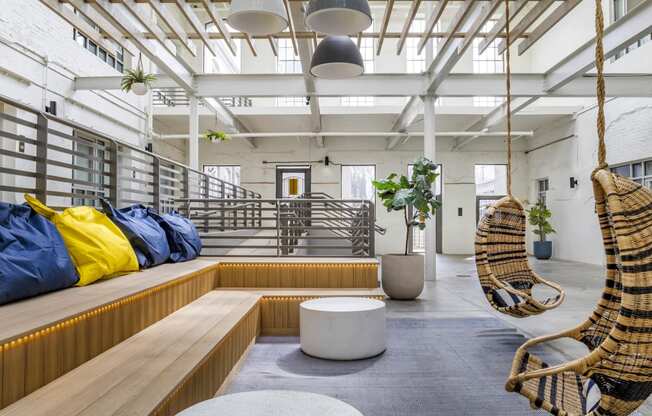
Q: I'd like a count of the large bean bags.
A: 4